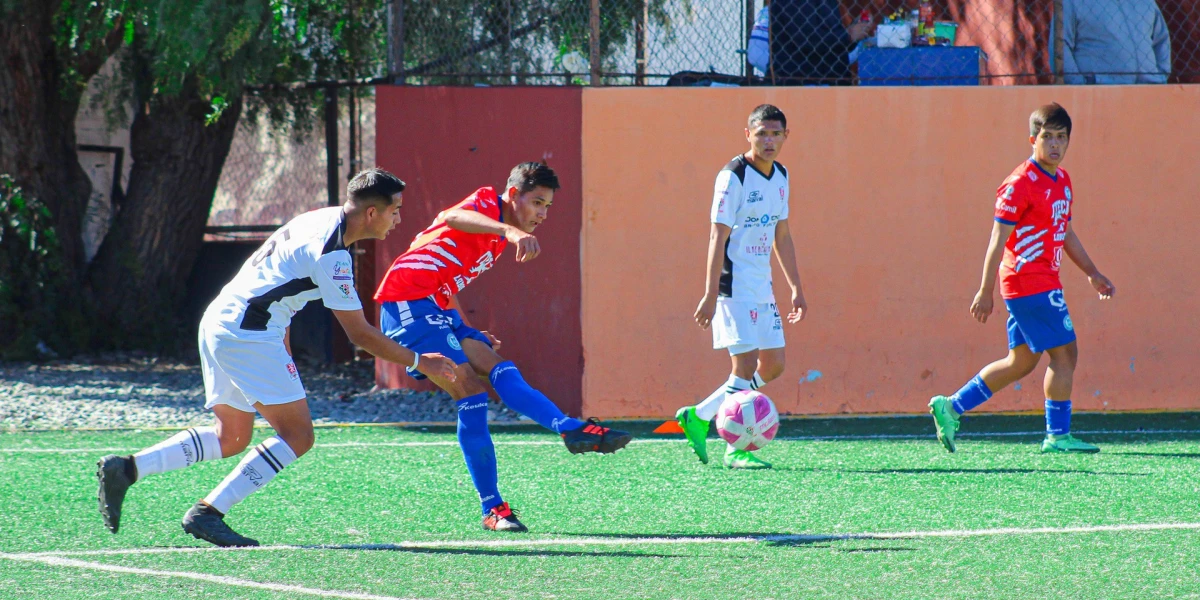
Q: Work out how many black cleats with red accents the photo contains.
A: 2